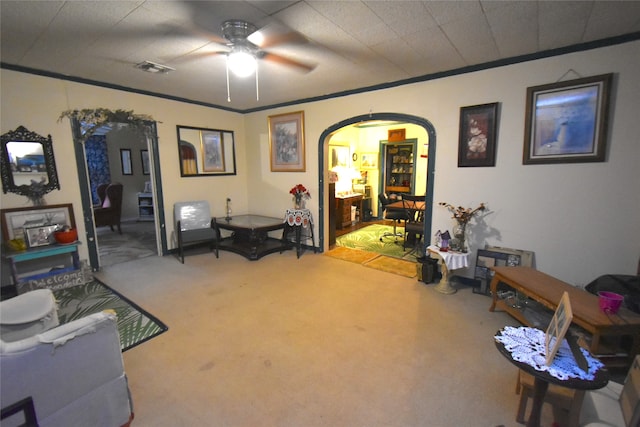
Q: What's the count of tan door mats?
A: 2